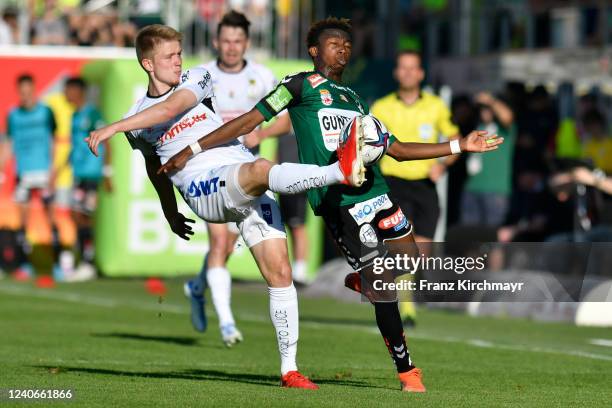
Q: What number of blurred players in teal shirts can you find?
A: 2